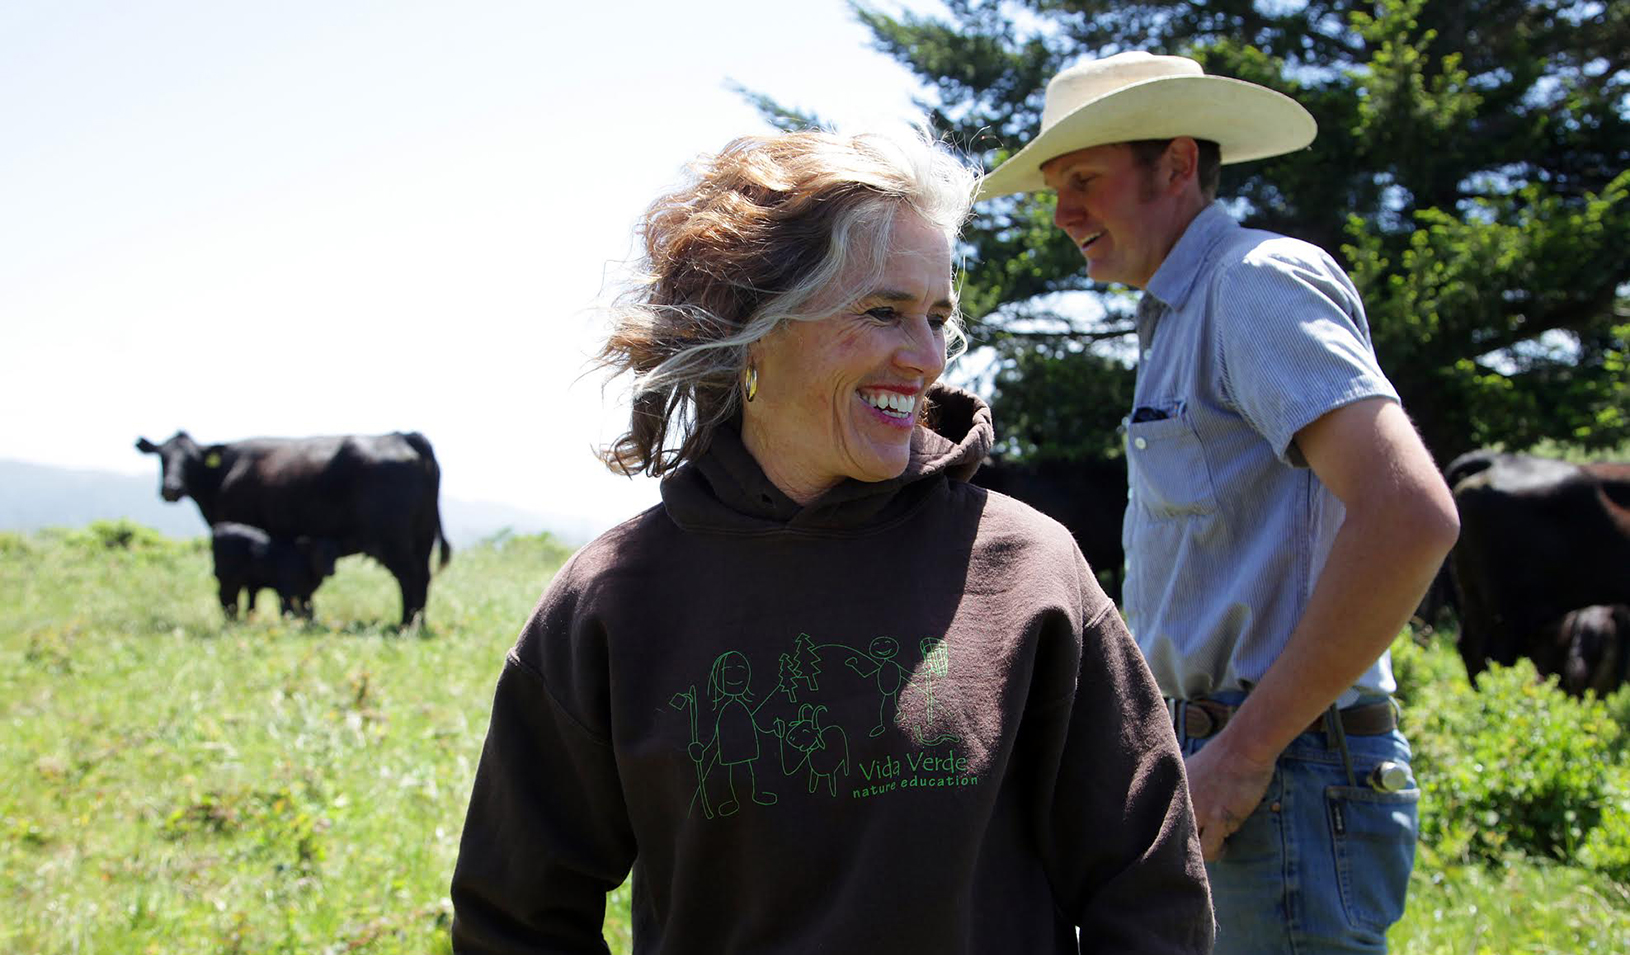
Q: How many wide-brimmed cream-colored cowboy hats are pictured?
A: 1